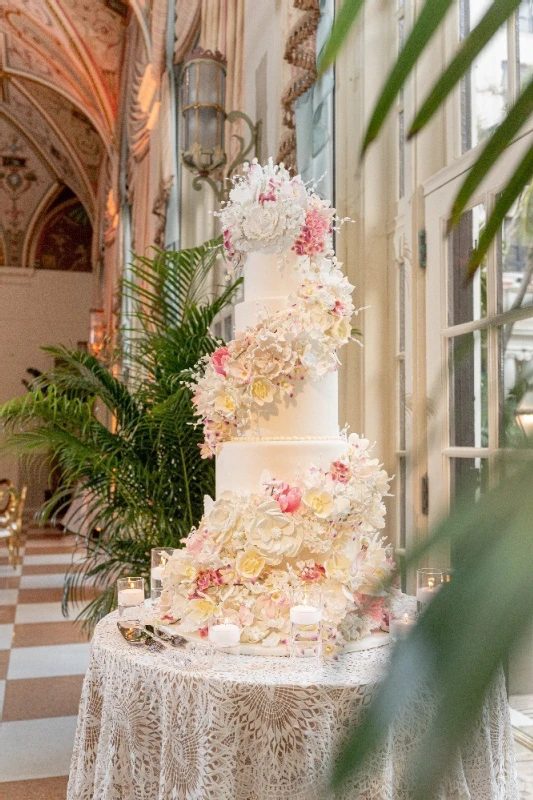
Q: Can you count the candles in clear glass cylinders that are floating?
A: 6